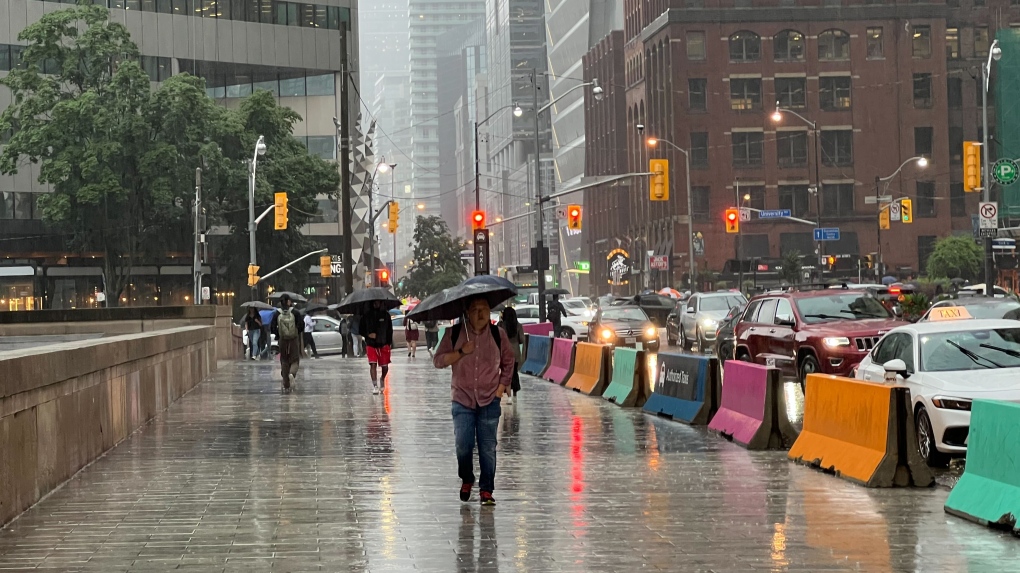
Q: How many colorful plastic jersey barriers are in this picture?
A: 9